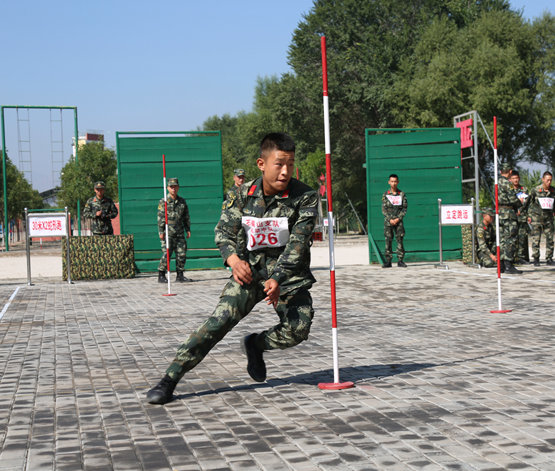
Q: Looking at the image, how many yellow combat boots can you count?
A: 0